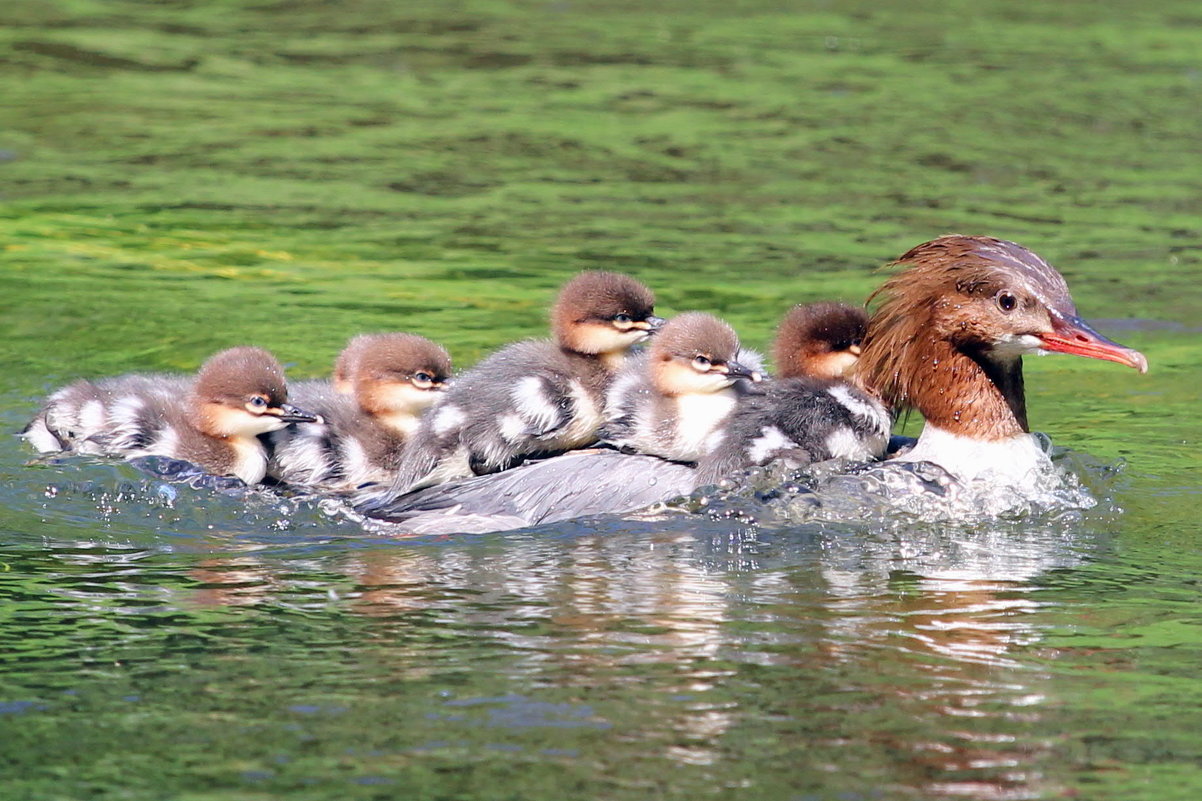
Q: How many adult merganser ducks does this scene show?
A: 1